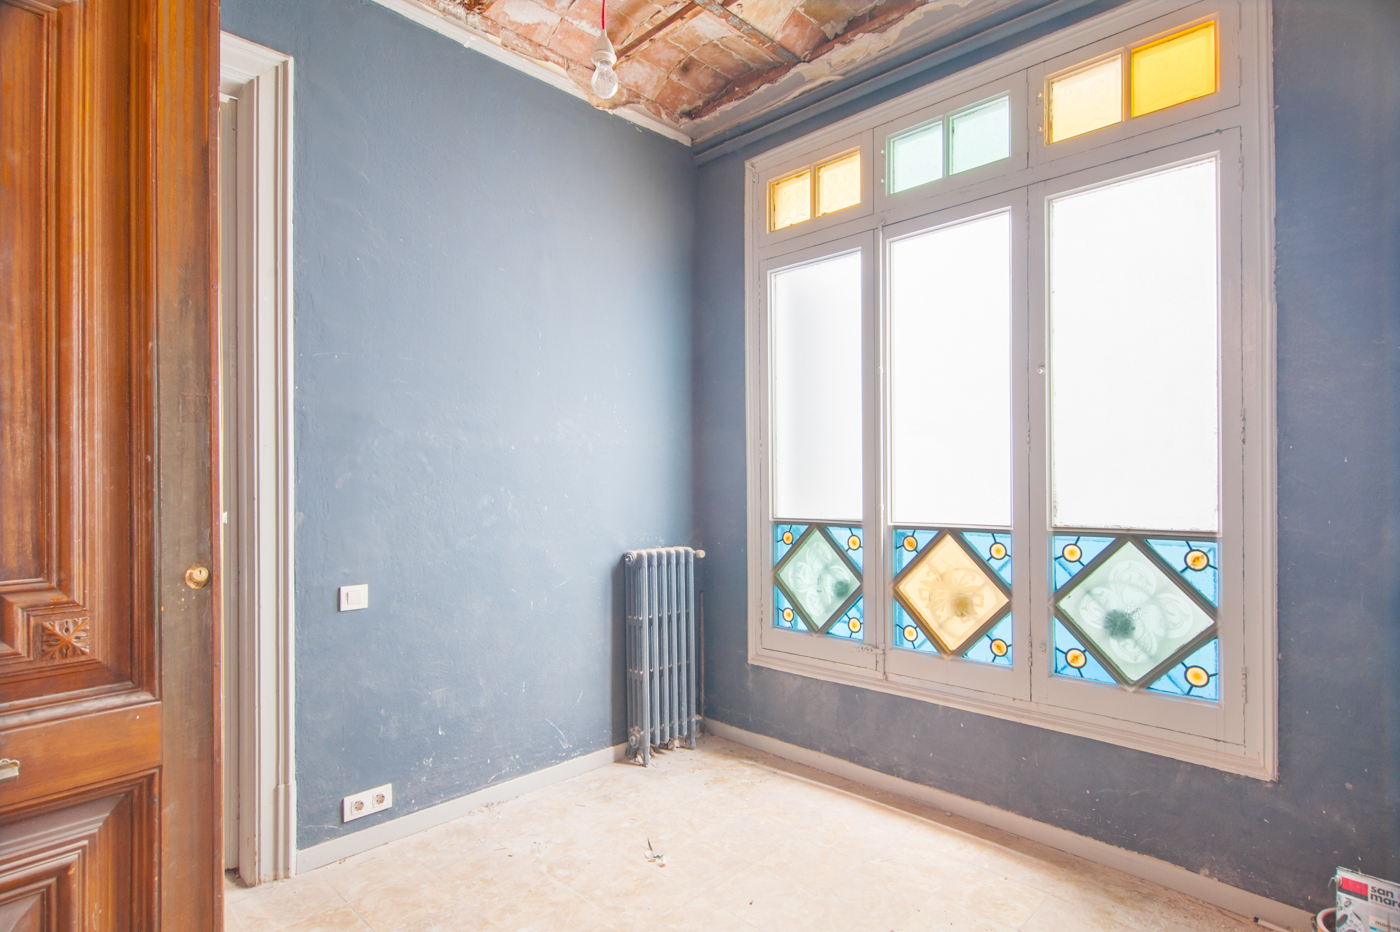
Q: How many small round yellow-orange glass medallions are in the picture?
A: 12